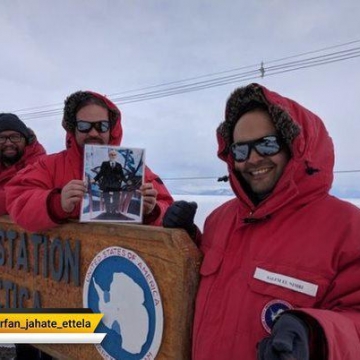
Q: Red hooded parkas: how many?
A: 3